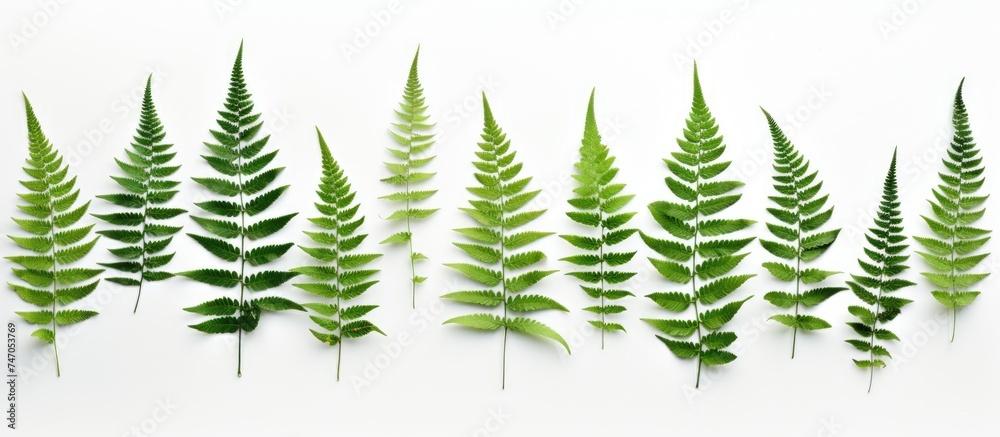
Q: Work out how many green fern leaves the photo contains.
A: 11